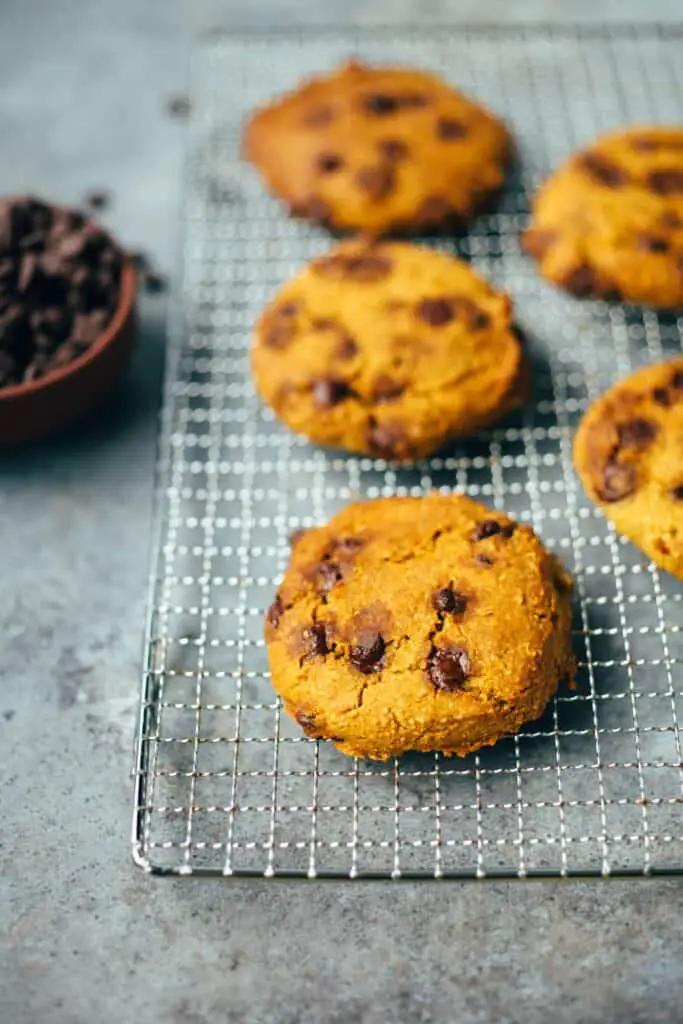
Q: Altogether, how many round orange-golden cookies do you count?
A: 5